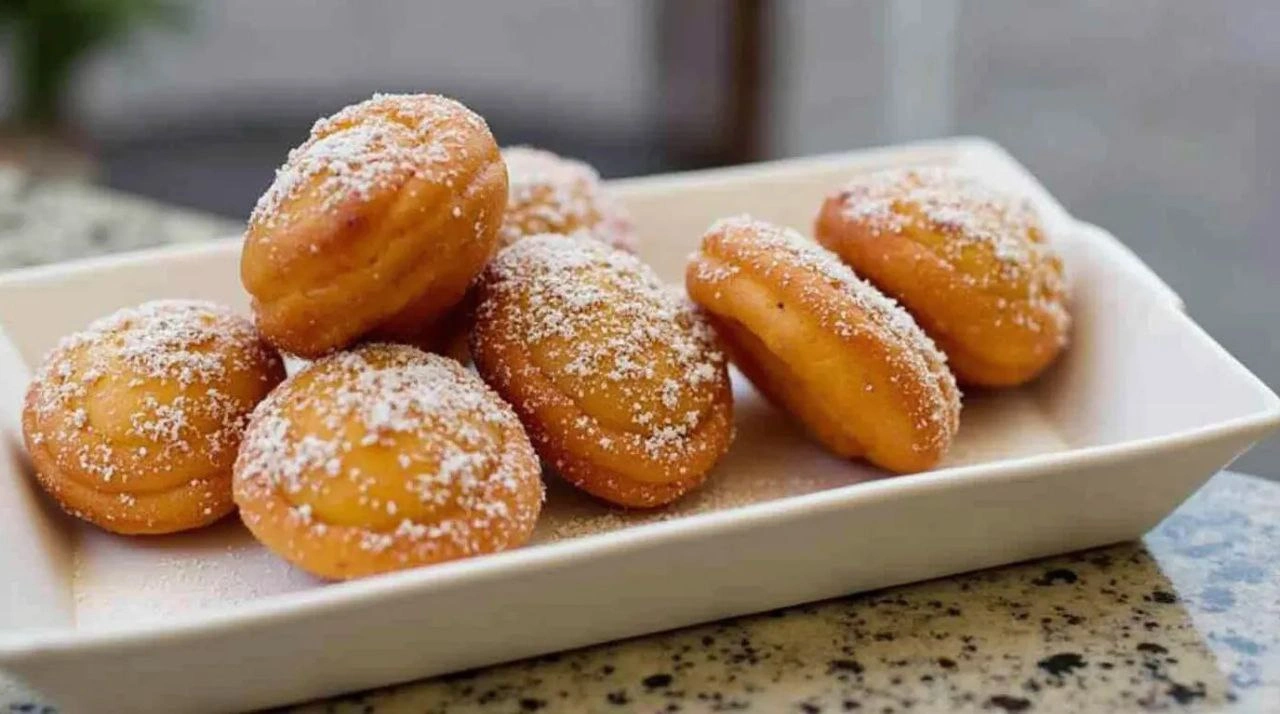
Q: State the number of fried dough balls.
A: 7